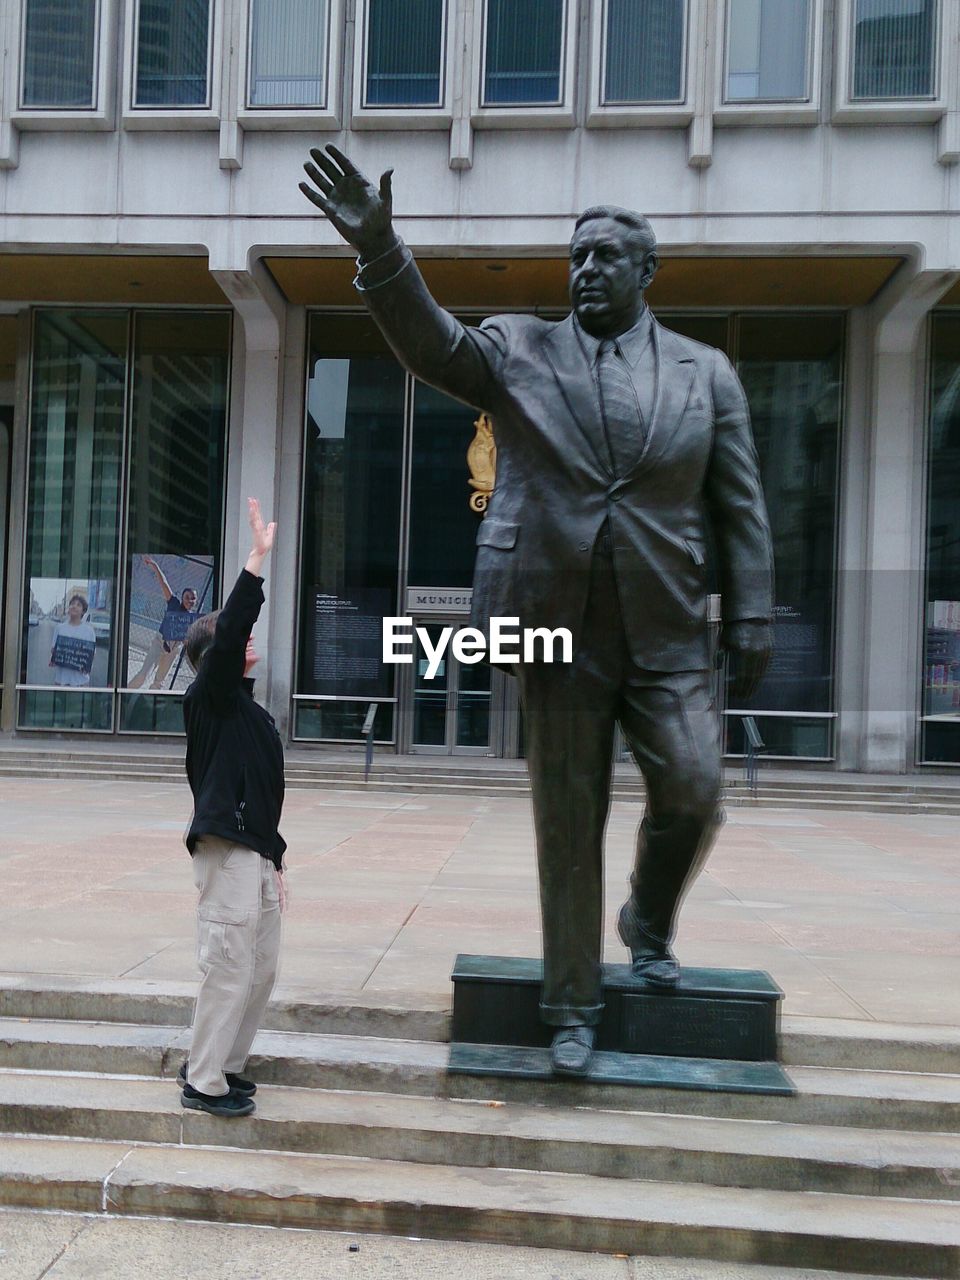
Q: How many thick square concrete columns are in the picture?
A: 2